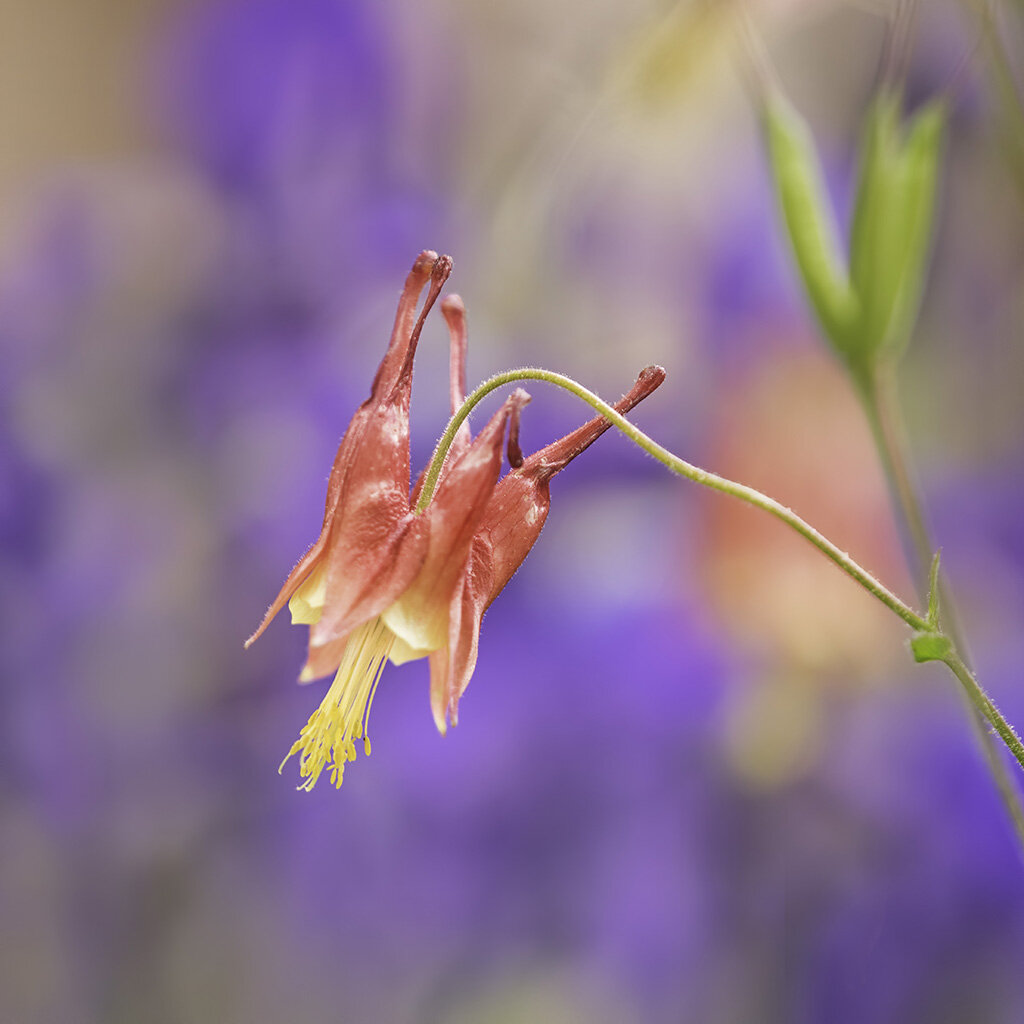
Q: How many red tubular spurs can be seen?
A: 5